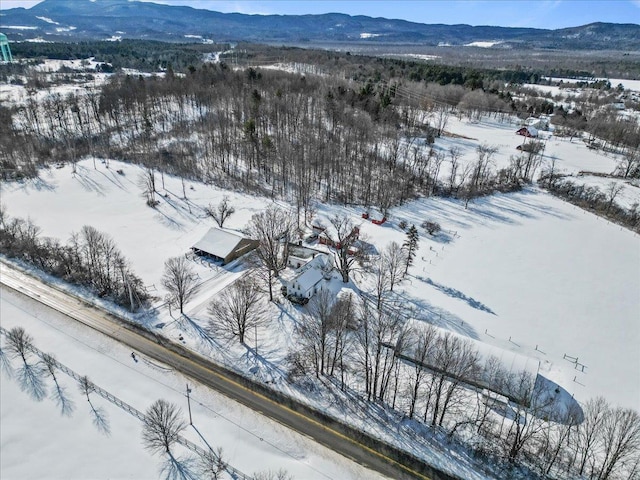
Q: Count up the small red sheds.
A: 2